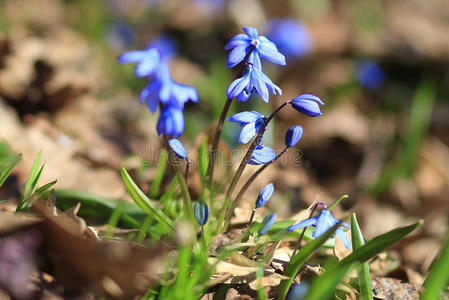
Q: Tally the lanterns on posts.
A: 0